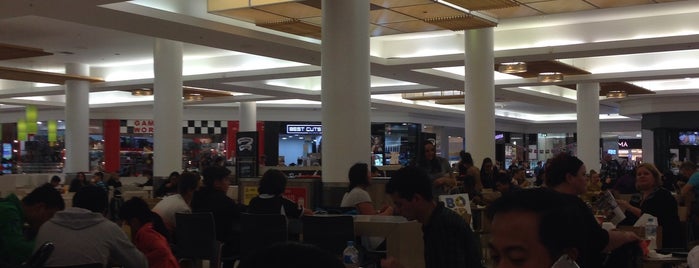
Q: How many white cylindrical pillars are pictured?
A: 6